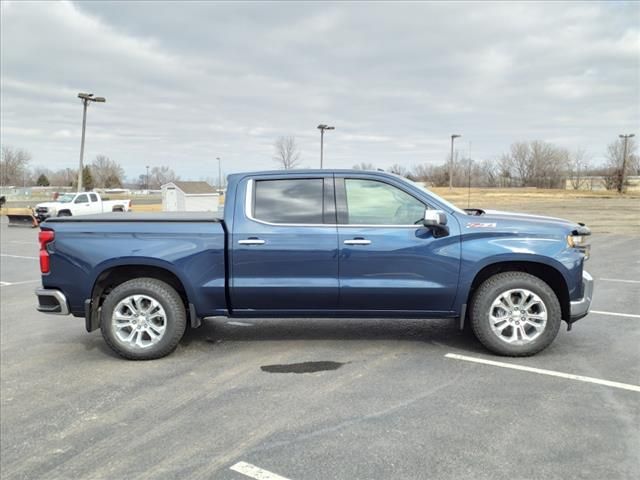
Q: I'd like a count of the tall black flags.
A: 0